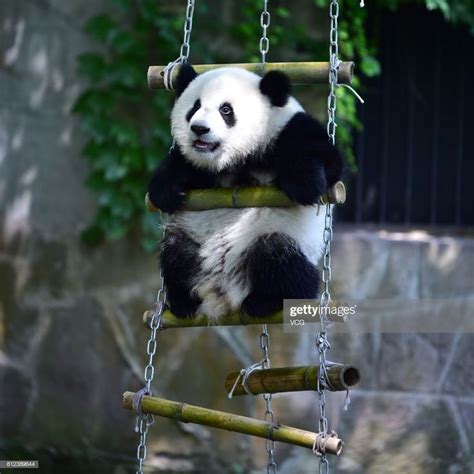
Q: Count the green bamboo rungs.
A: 5